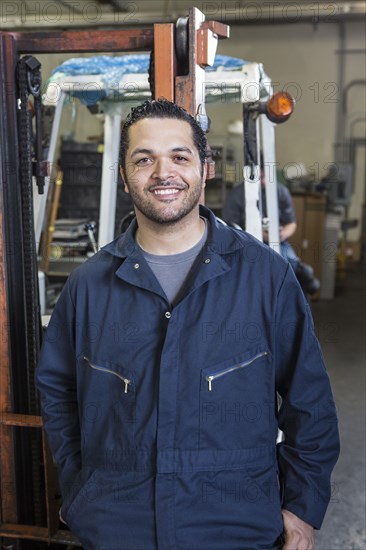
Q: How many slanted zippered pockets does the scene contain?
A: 2